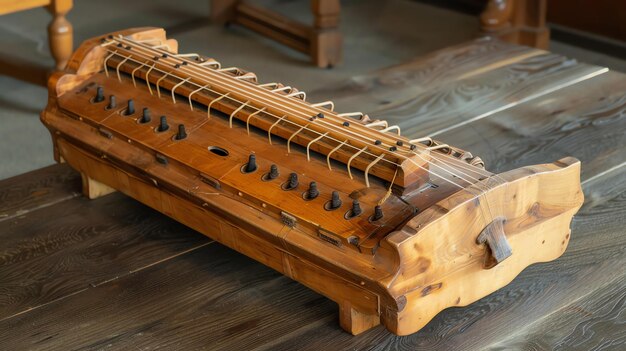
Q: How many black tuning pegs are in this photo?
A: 13